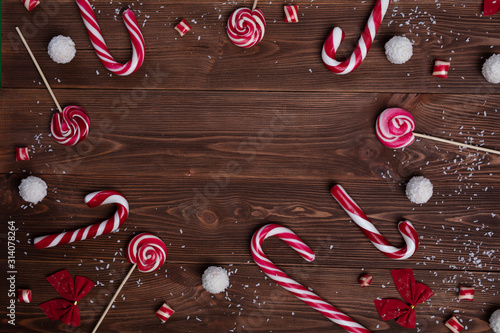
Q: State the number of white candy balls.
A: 7